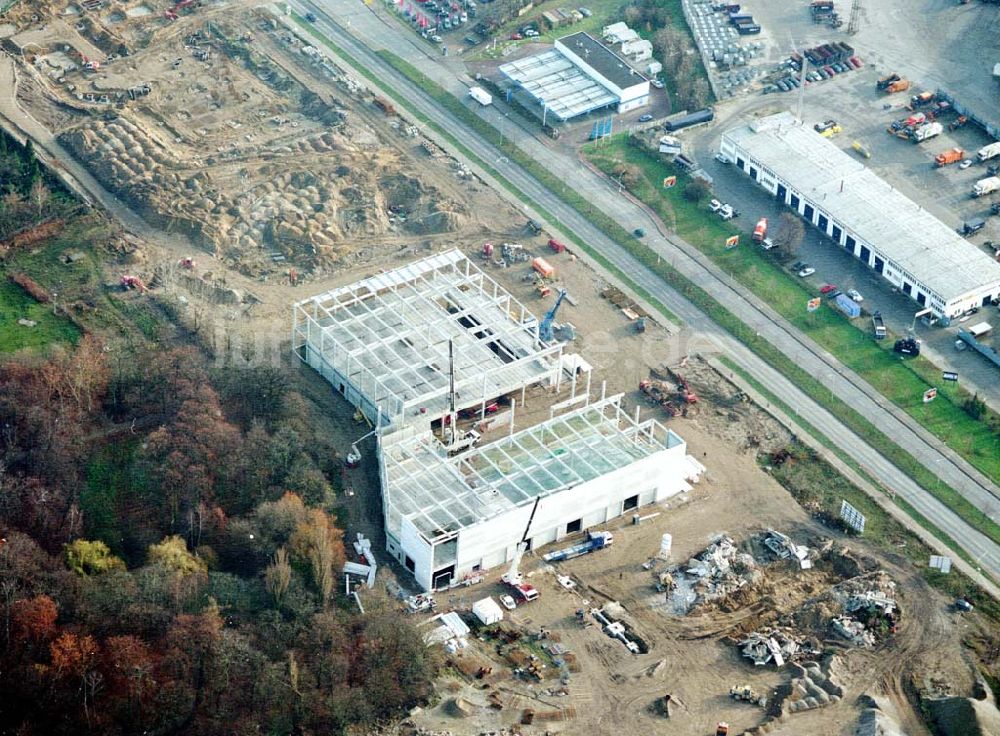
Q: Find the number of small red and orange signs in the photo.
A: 4